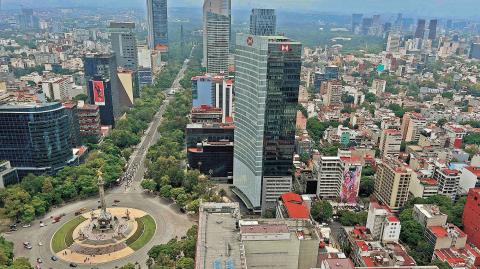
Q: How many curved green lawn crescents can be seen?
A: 2